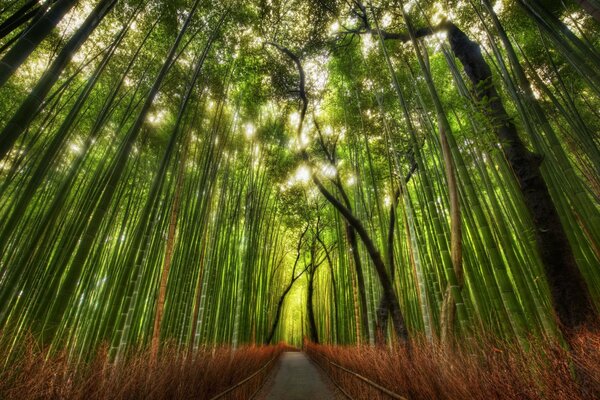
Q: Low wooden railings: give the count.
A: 2